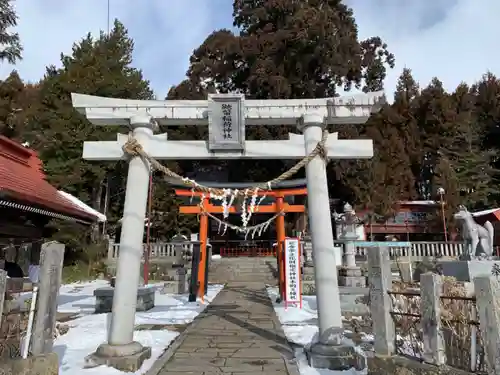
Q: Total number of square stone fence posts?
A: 5